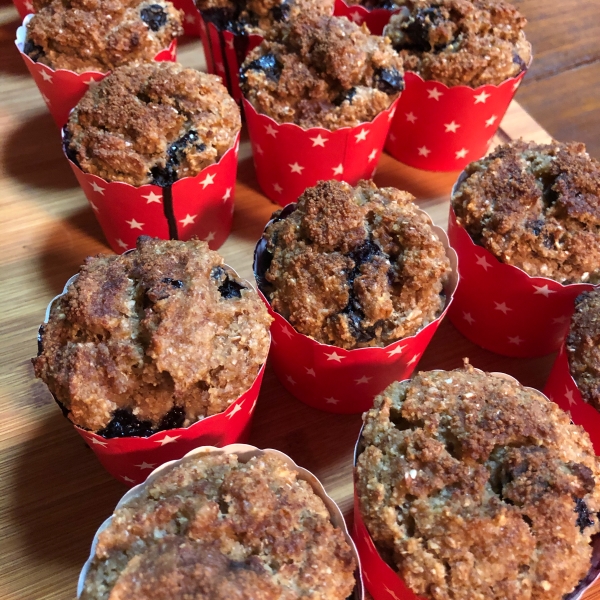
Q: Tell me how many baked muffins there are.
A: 12